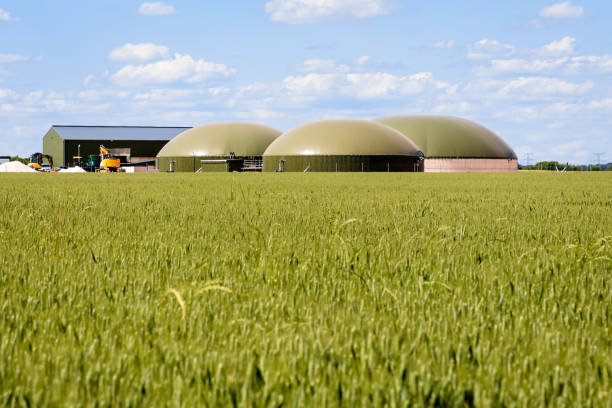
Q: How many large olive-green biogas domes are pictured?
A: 3